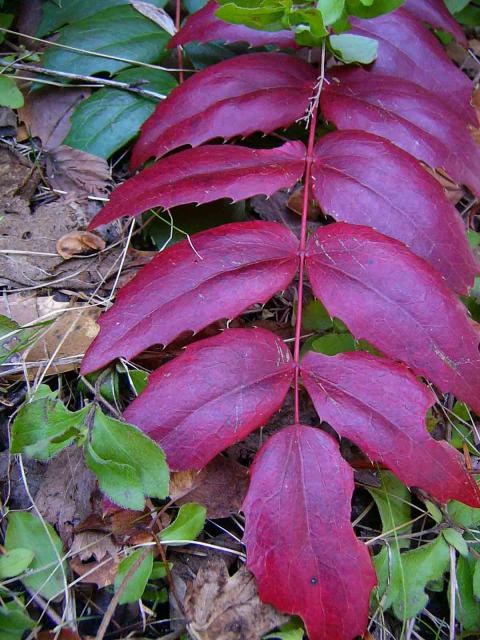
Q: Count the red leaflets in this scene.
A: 12